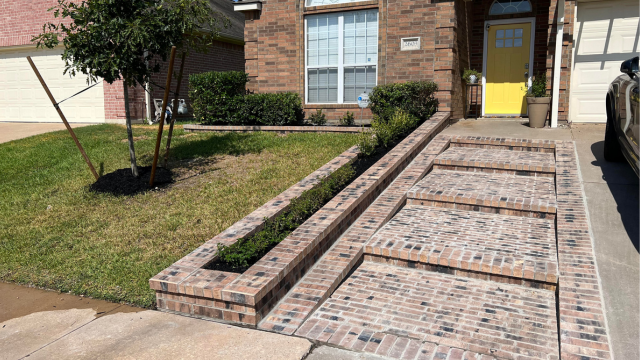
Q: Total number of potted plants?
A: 2